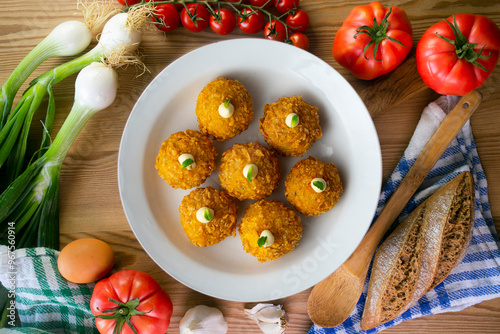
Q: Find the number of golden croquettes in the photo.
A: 7